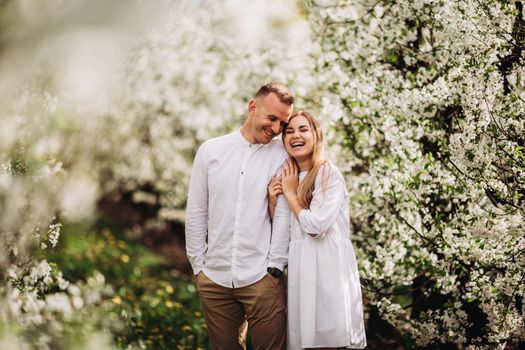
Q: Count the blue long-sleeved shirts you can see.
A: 0